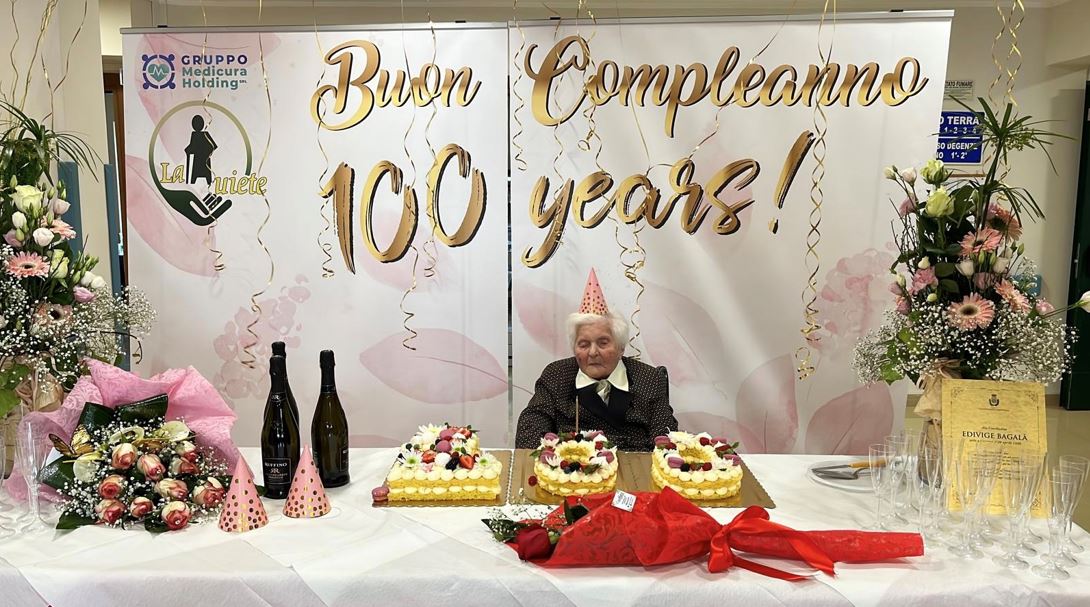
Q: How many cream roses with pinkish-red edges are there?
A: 10